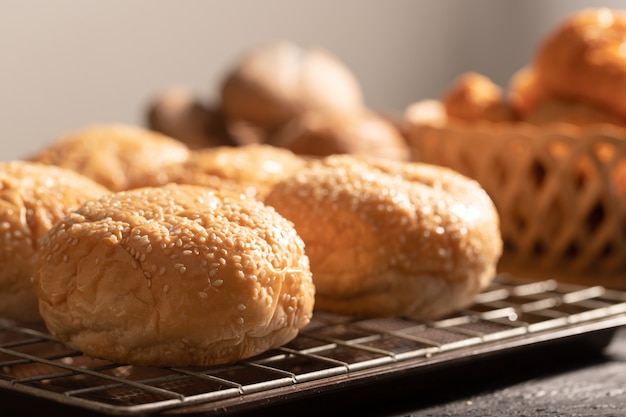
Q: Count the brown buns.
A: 5